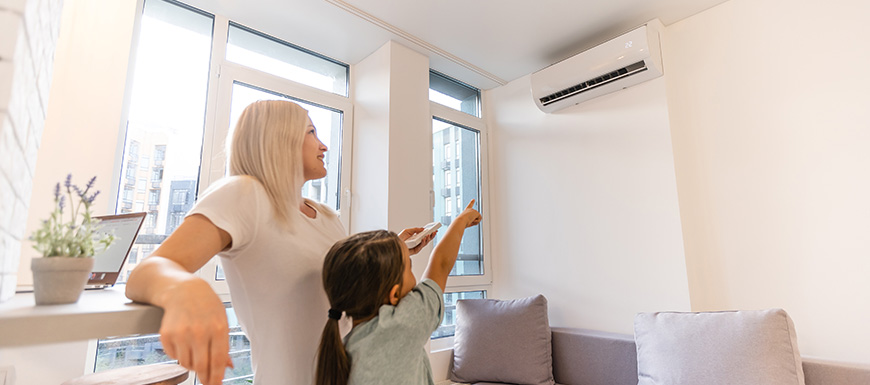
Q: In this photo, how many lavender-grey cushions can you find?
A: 2